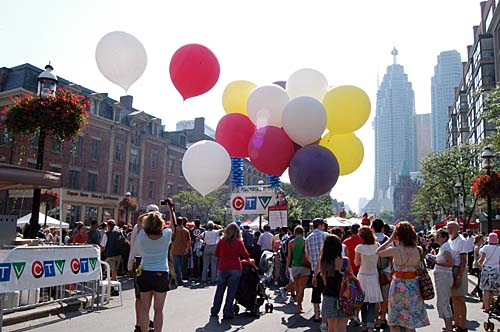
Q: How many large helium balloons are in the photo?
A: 13